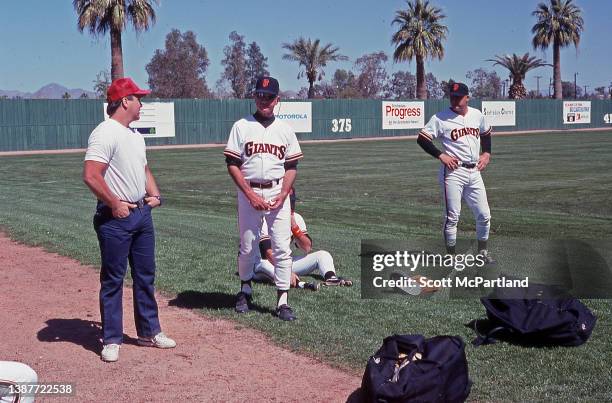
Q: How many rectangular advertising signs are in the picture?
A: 5